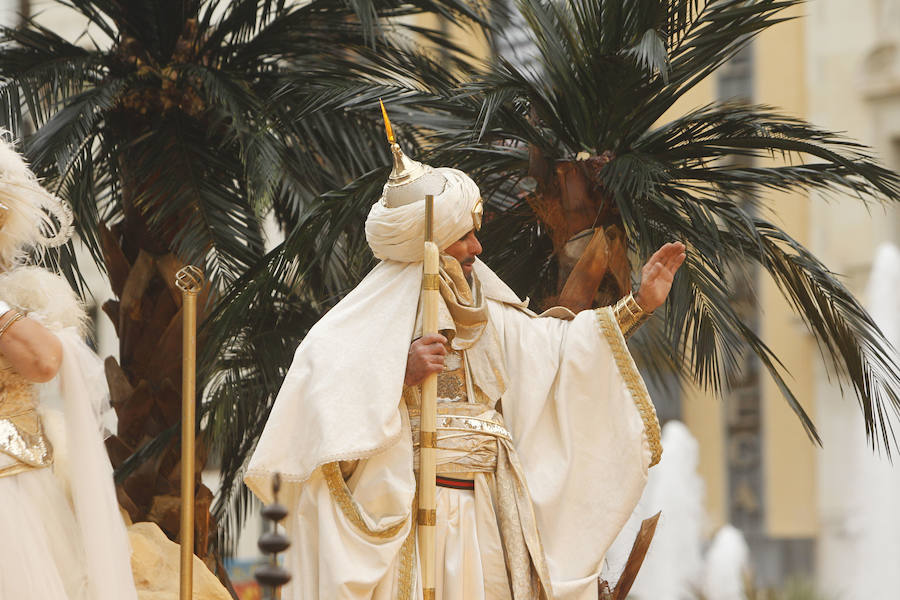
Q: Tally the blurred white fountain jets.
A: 3